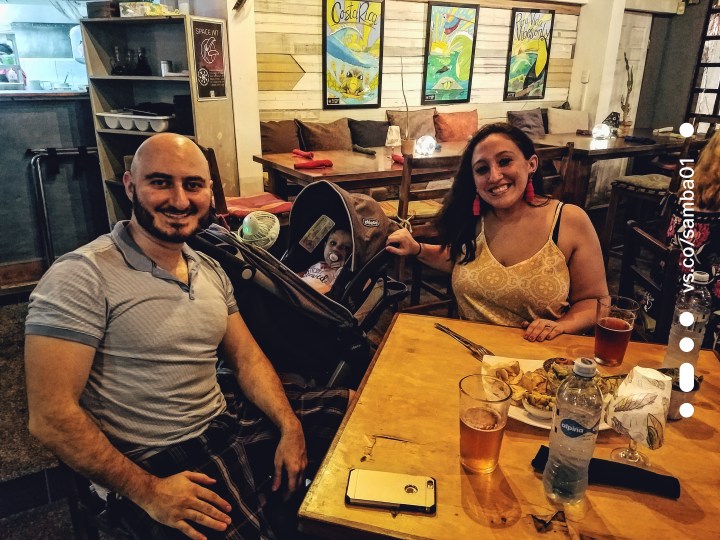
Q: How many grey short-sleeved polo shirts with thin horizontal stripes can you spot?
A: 1